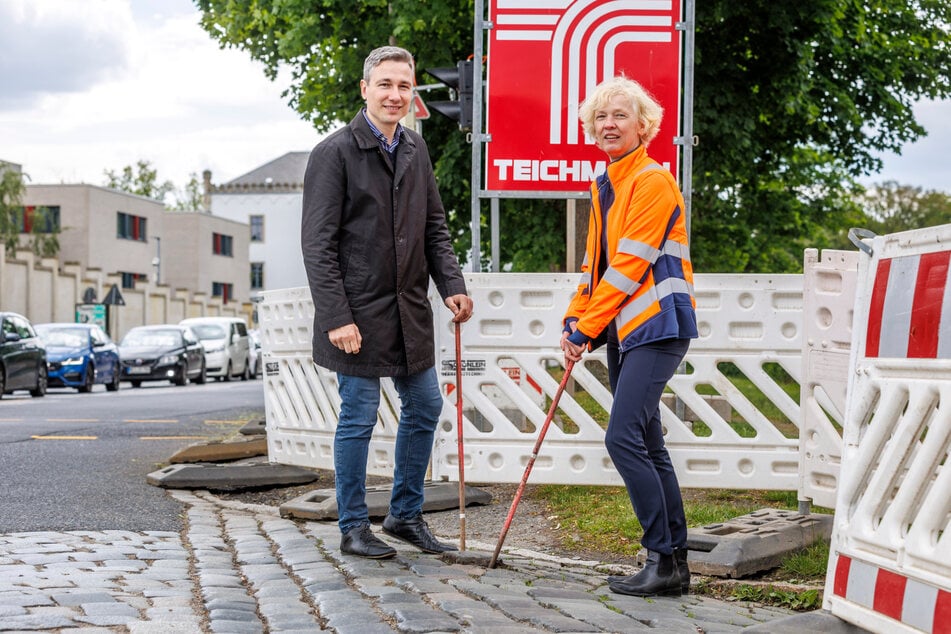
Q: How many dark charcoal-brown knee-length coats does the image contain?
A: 1